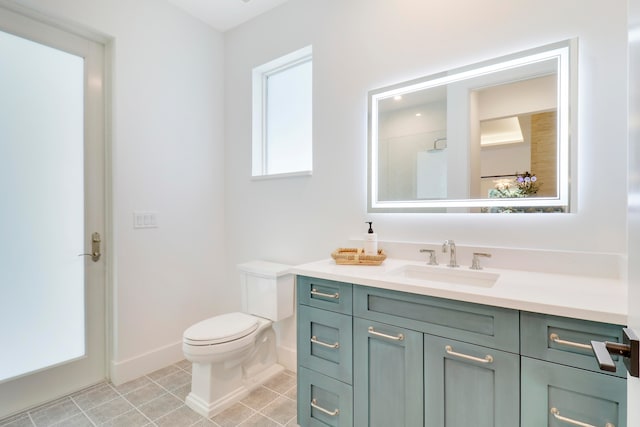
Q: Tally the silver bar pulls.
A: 7